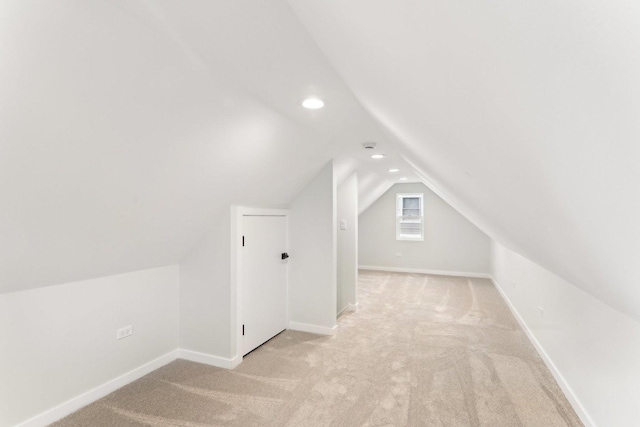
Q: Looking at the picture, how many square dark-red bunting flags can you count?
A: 0